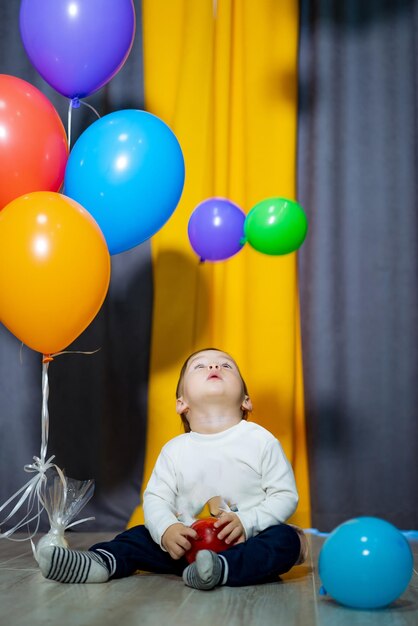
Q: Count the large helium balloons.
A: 4